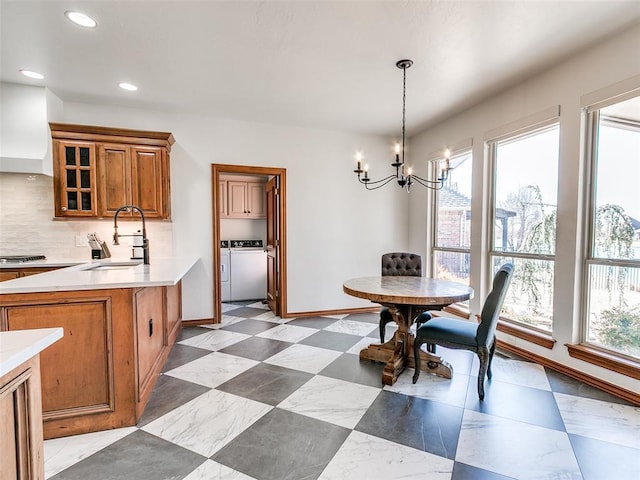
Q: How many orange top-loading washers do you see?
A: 0